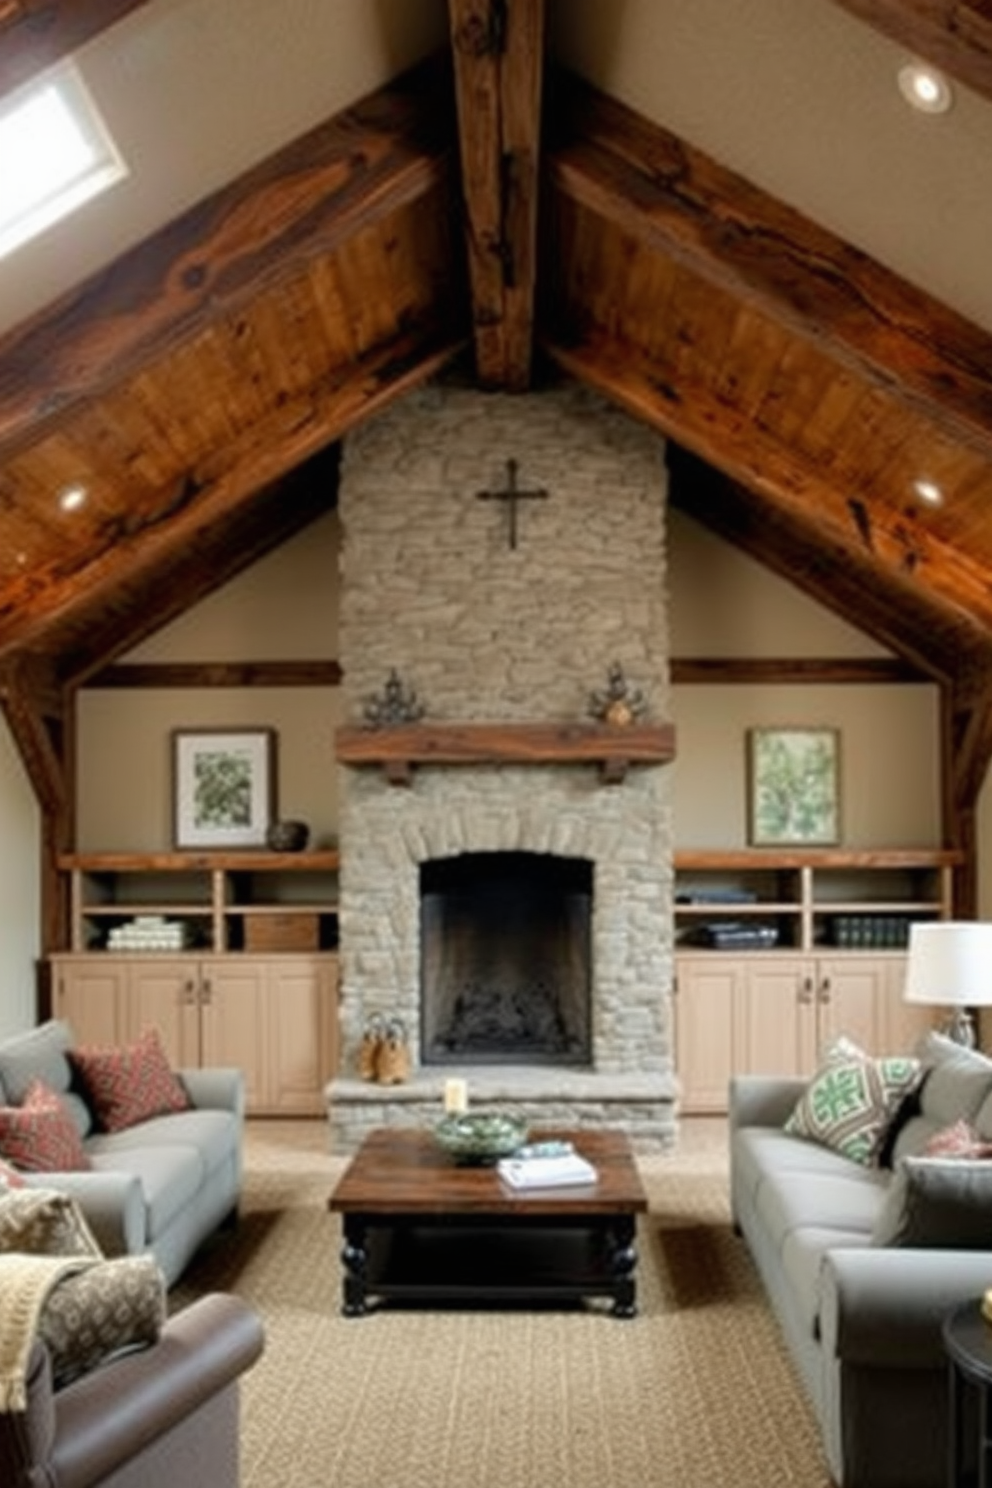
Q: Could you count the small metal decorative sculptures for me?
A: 2